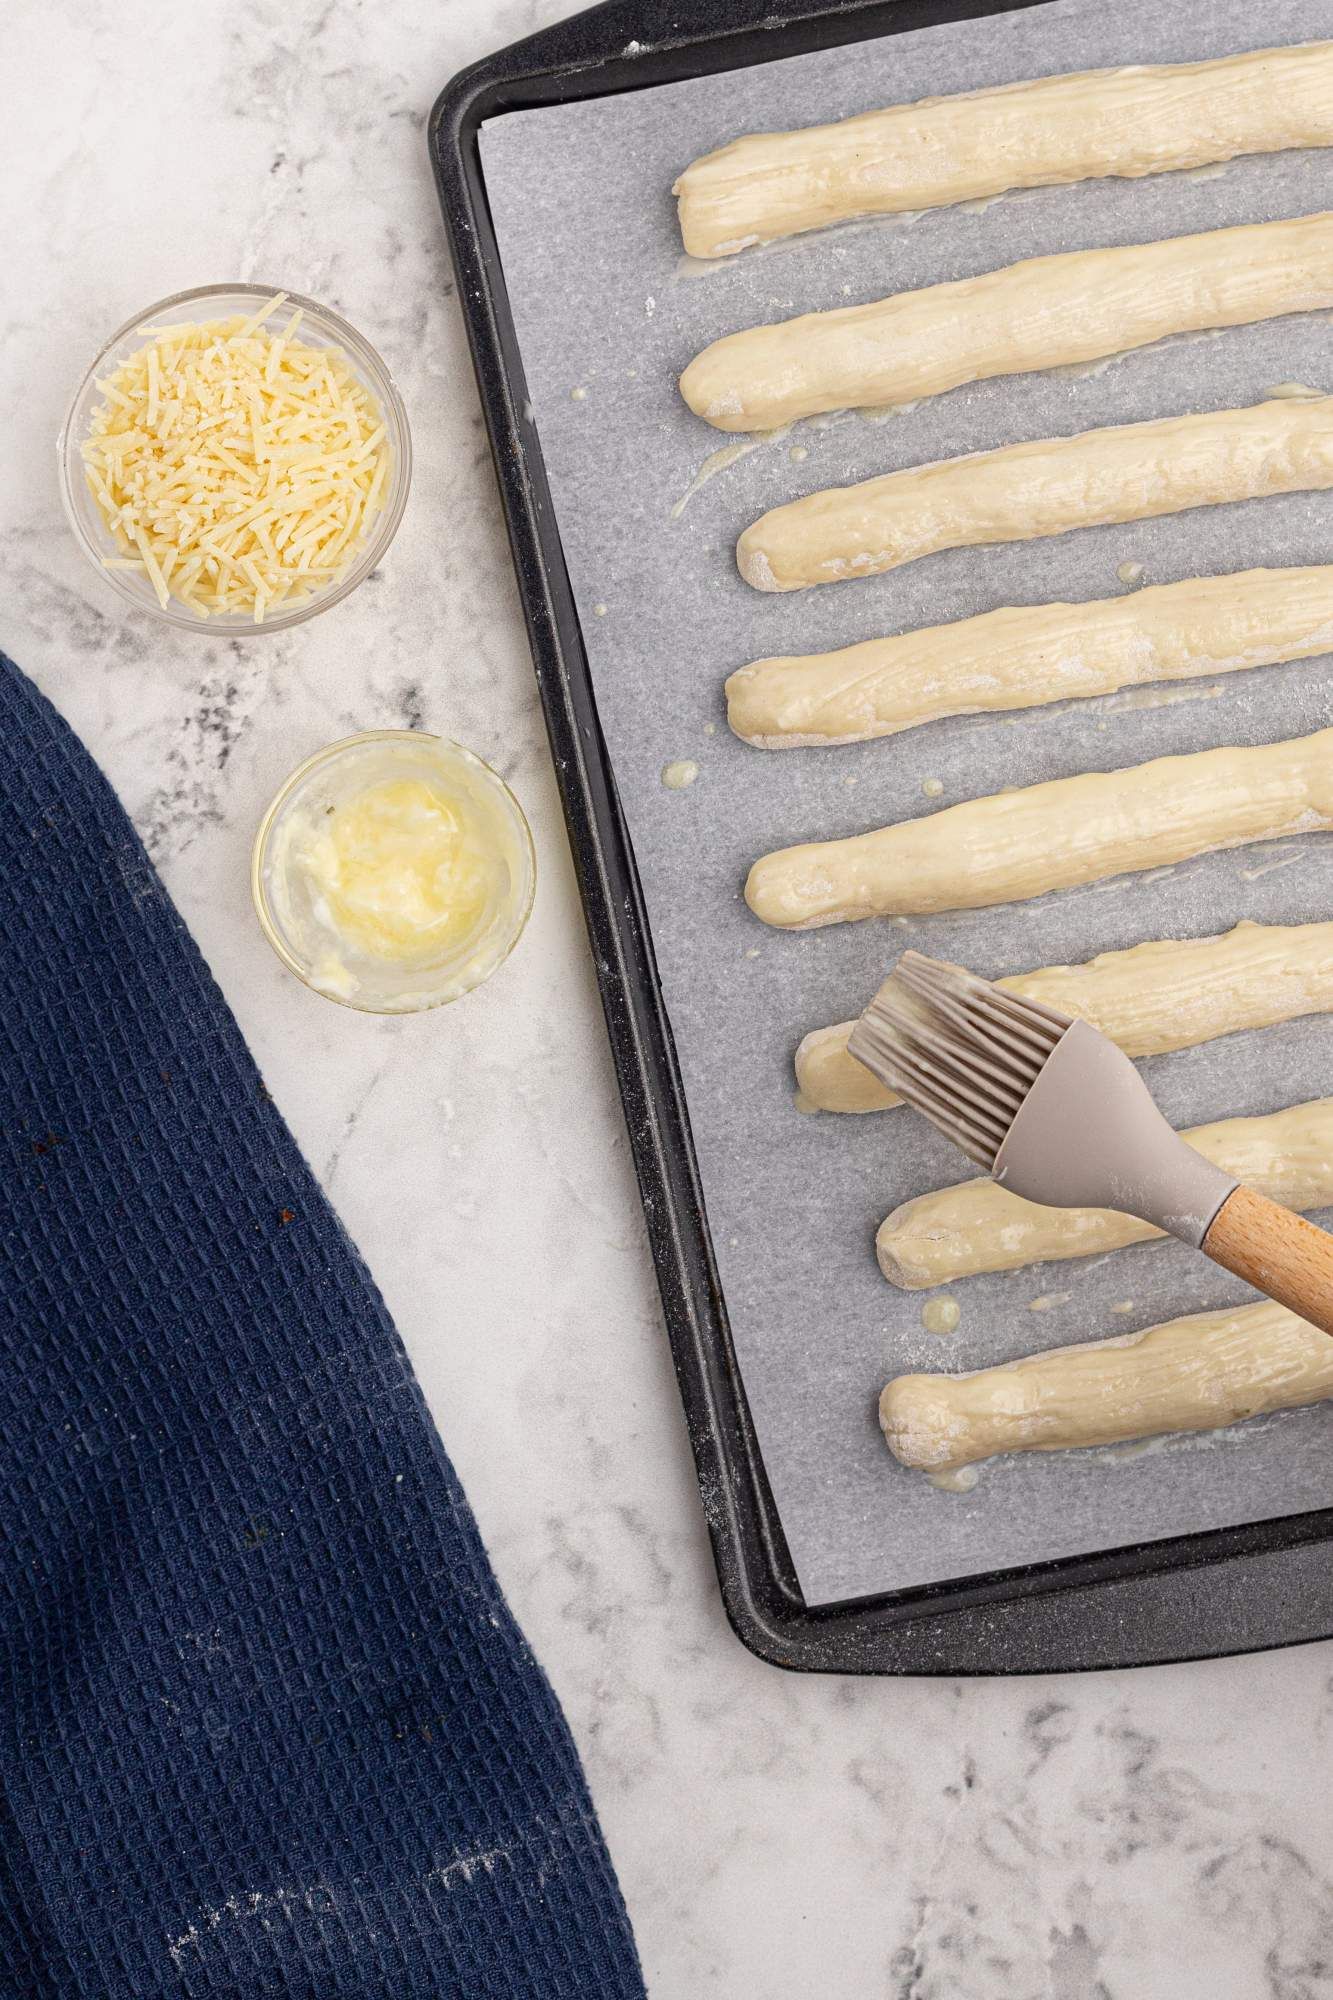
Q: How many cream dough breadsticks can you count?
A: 8